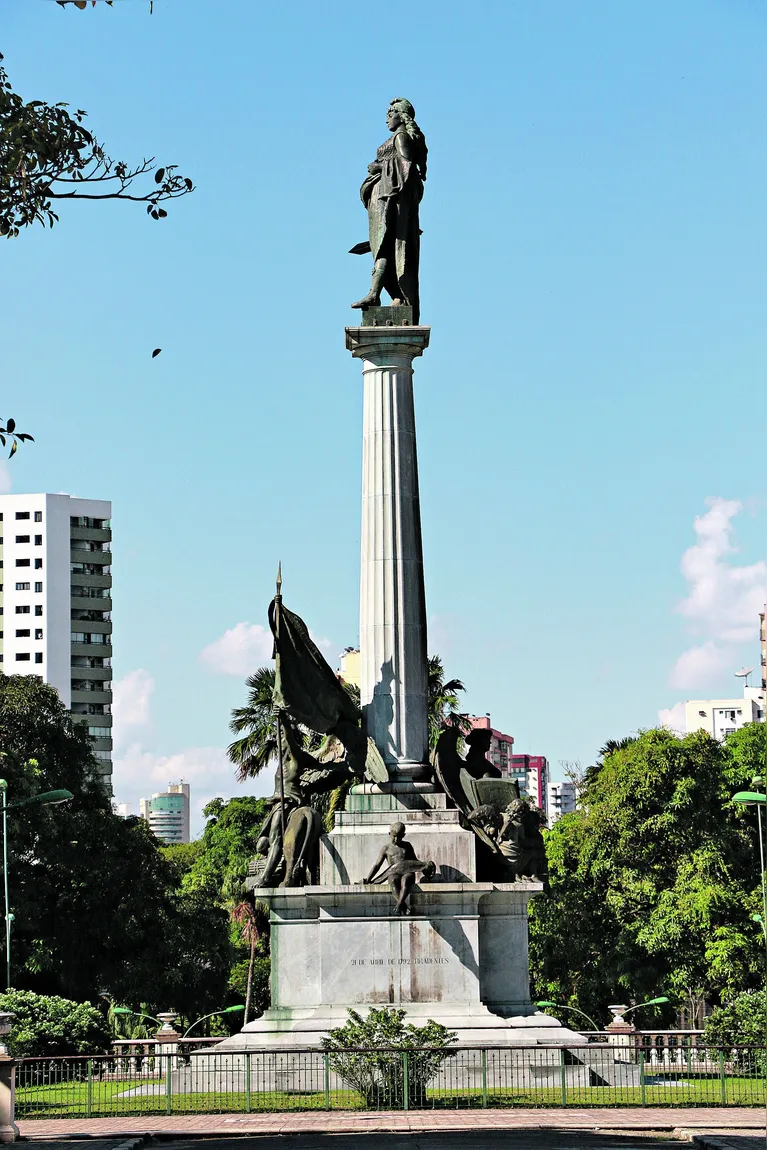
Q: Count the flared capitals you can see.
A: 1